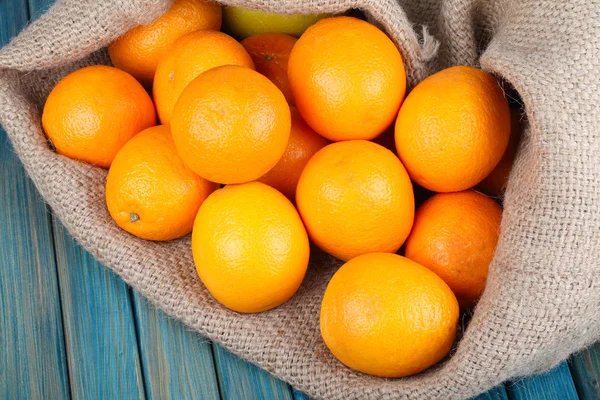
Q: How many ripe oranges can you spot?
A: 14